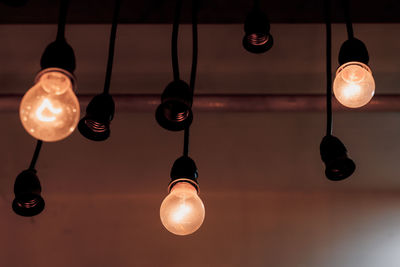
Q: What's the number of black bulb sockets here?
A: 8